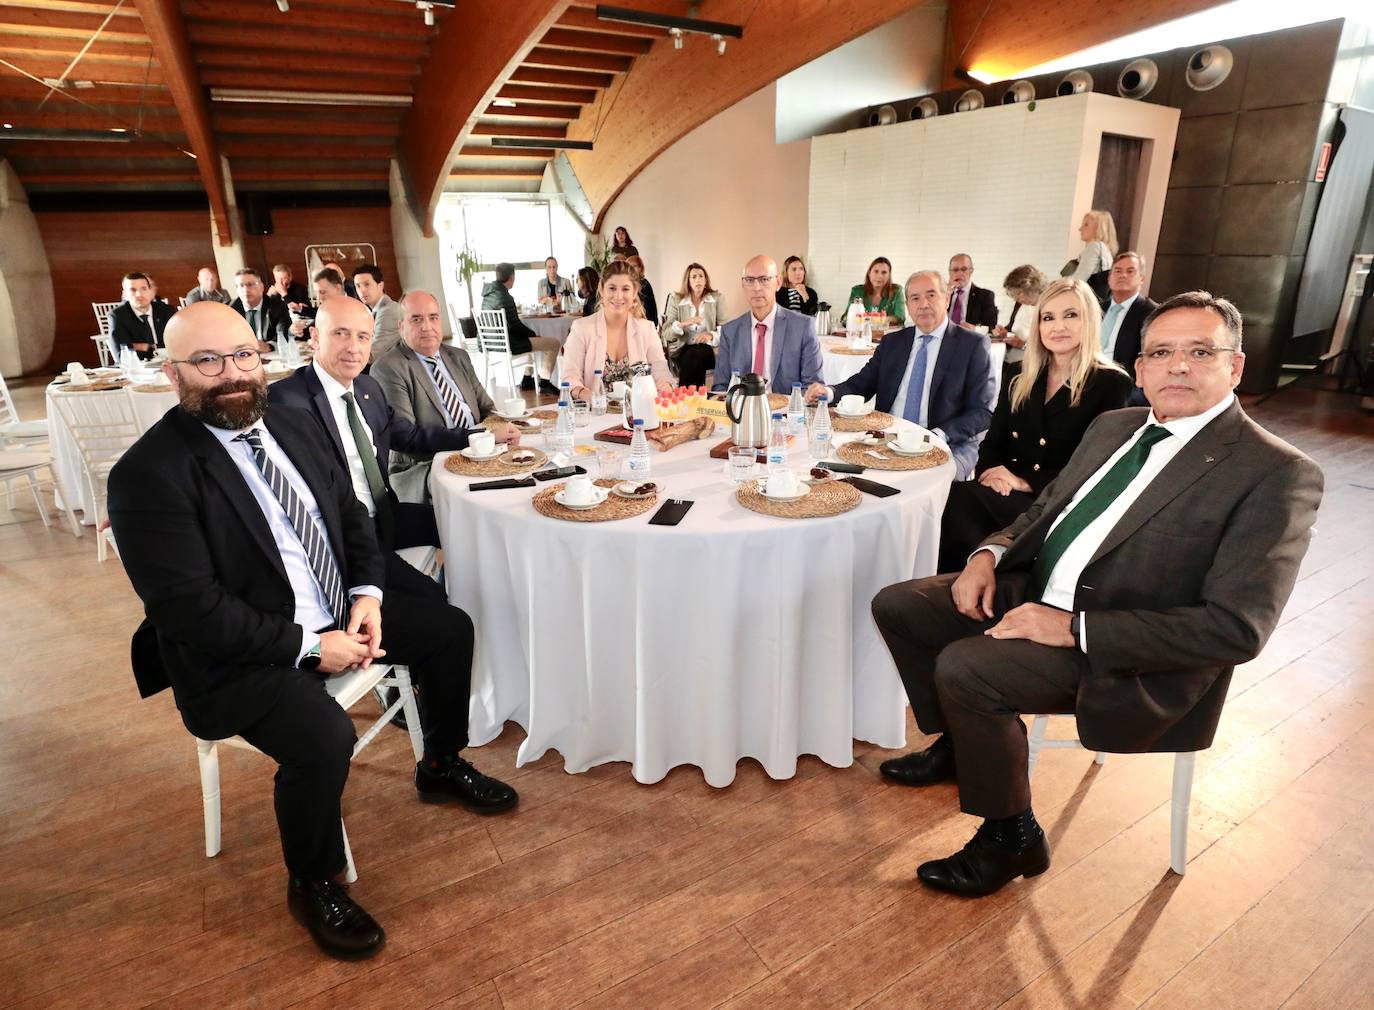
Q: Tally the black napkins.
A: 4